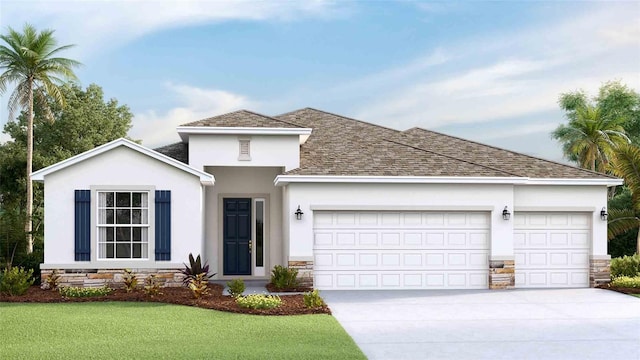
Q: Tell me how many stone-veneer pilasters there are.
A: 3